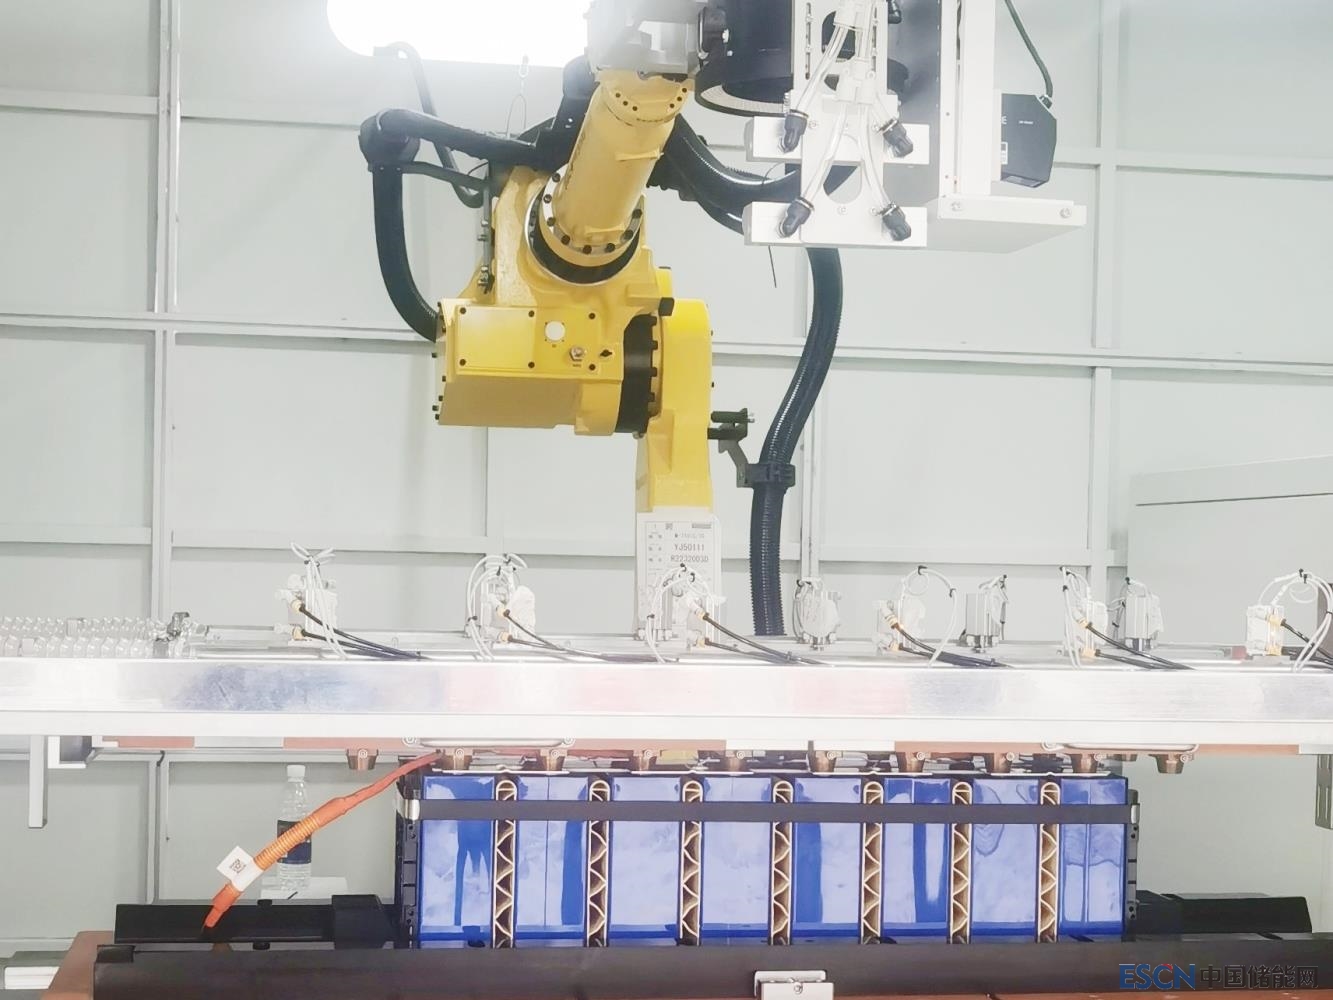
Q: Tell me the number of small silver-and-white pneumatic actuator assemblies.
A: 9